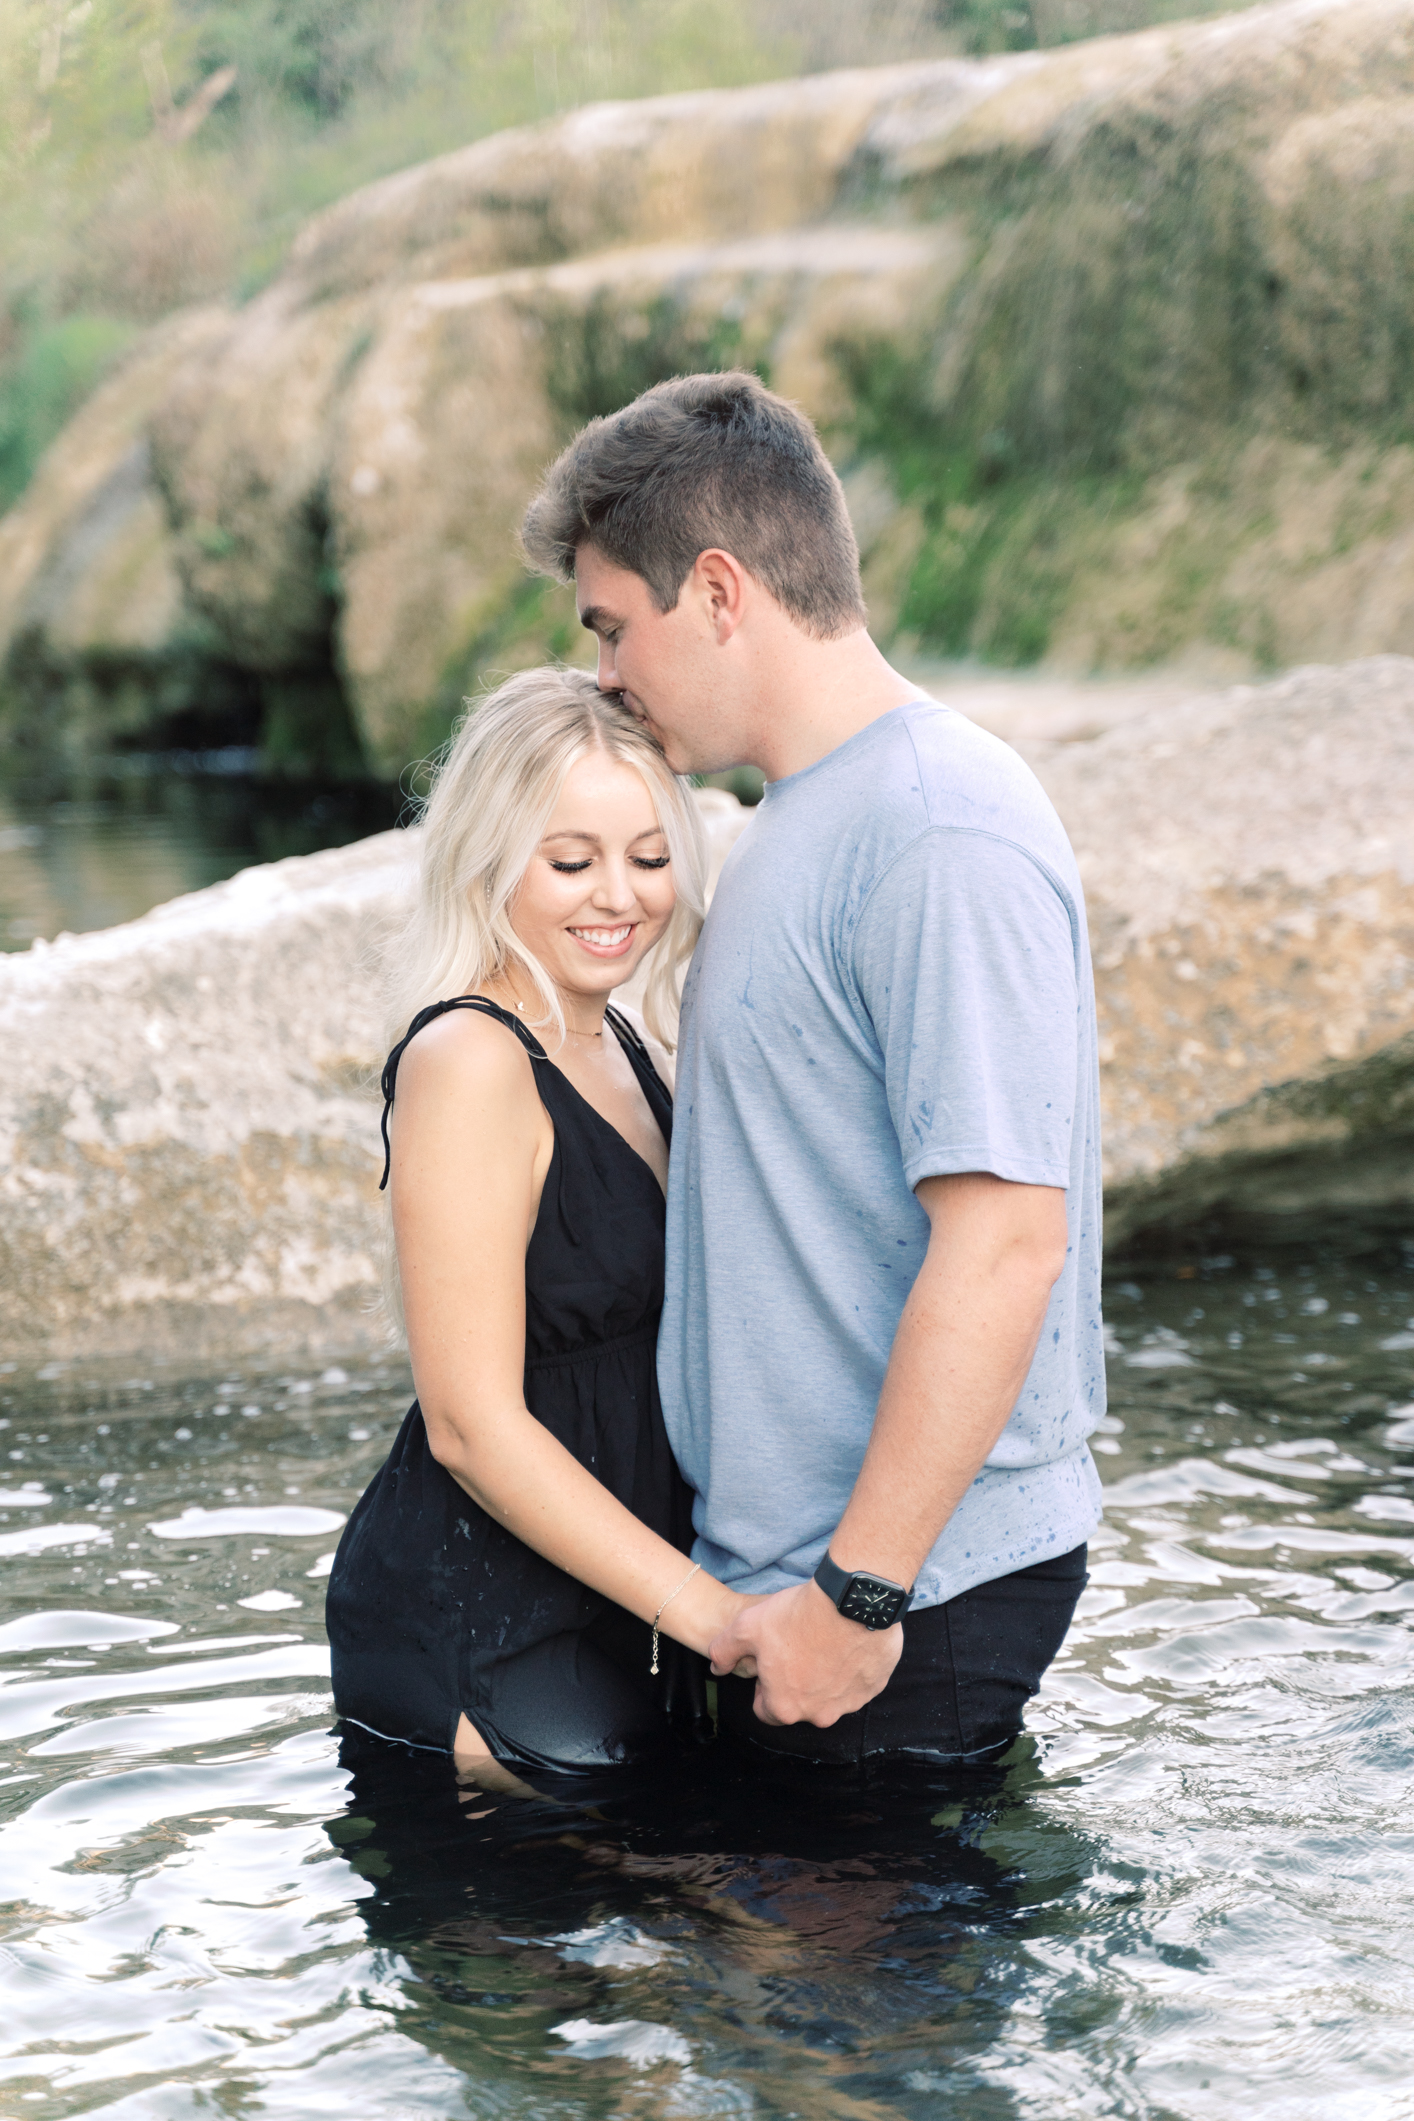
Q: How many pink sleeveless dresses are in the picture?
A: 0